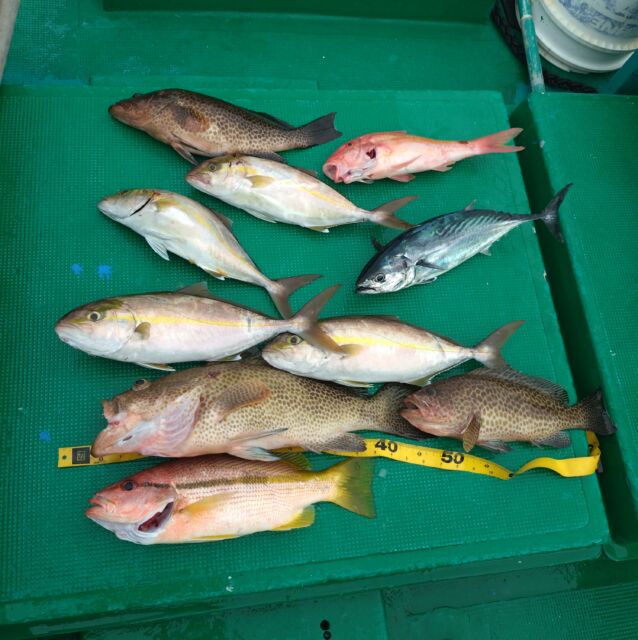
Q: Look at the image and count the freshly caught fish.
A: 10